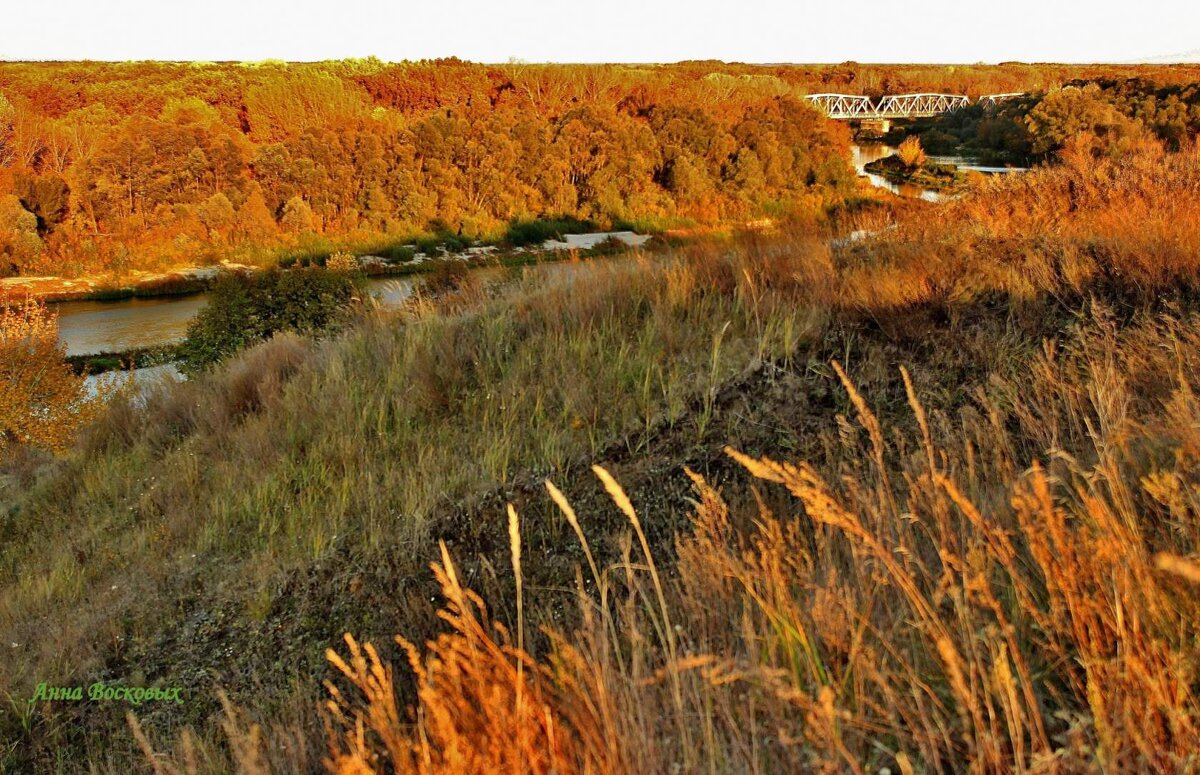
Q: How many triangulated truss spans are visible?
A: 3